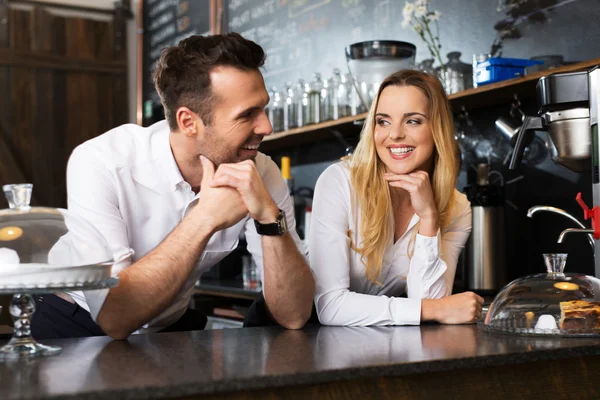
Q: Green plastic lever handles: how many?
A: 0